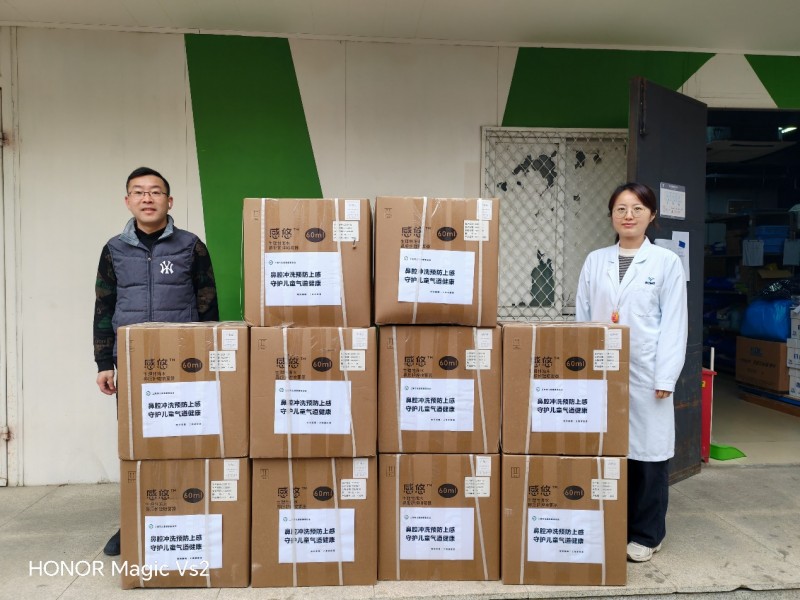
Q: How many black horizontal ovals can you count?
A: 10